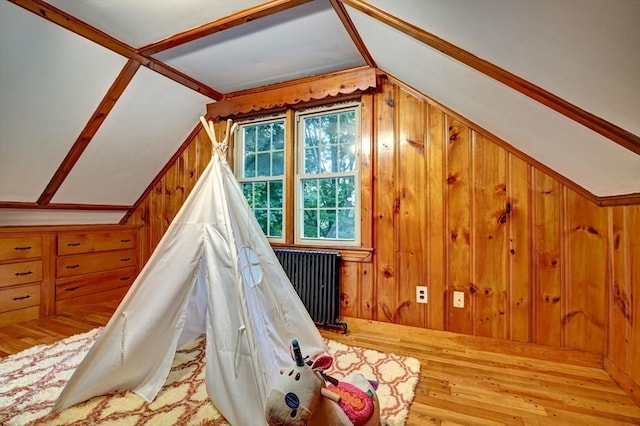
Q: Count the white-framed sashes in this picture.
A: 4